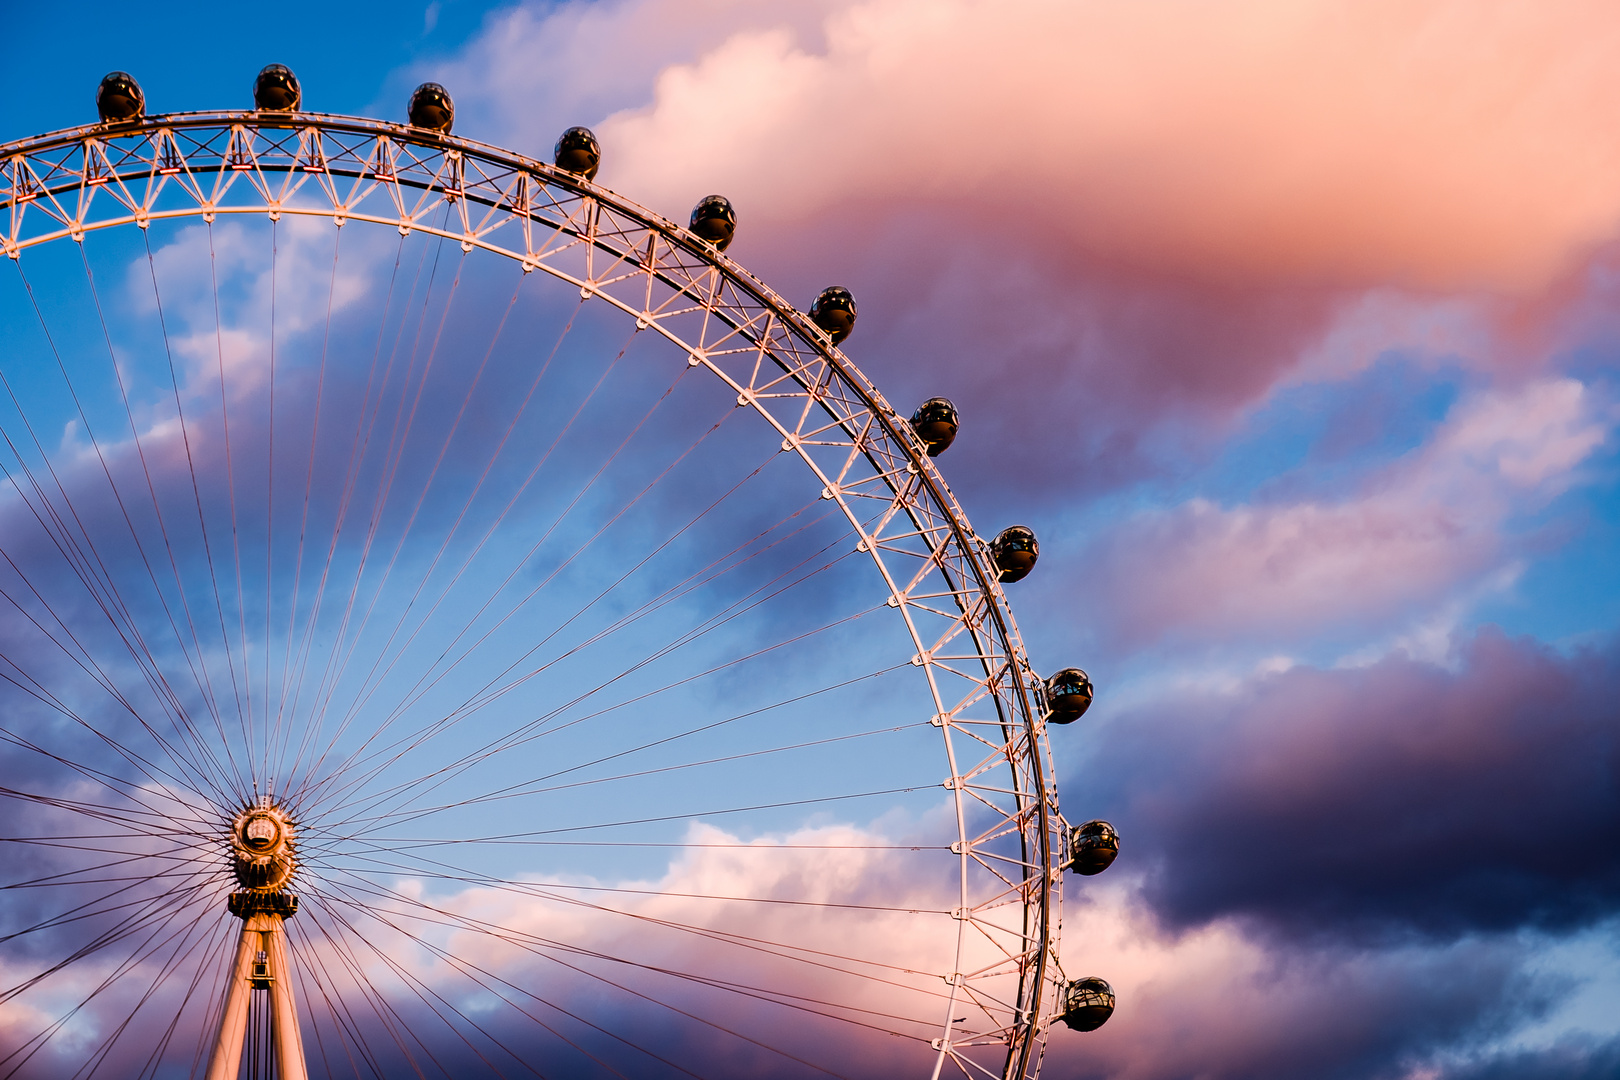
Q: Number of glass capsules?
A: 11